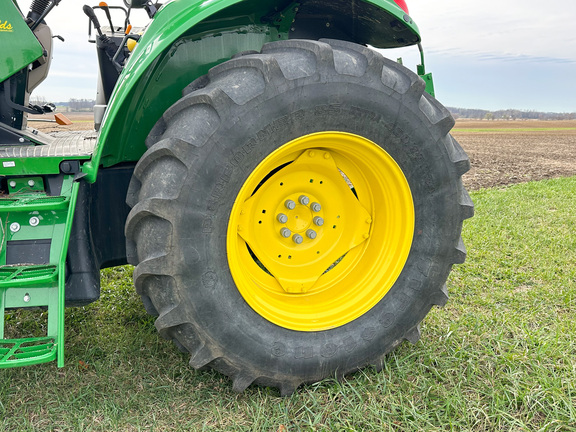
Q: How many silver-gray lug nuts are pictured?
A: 8